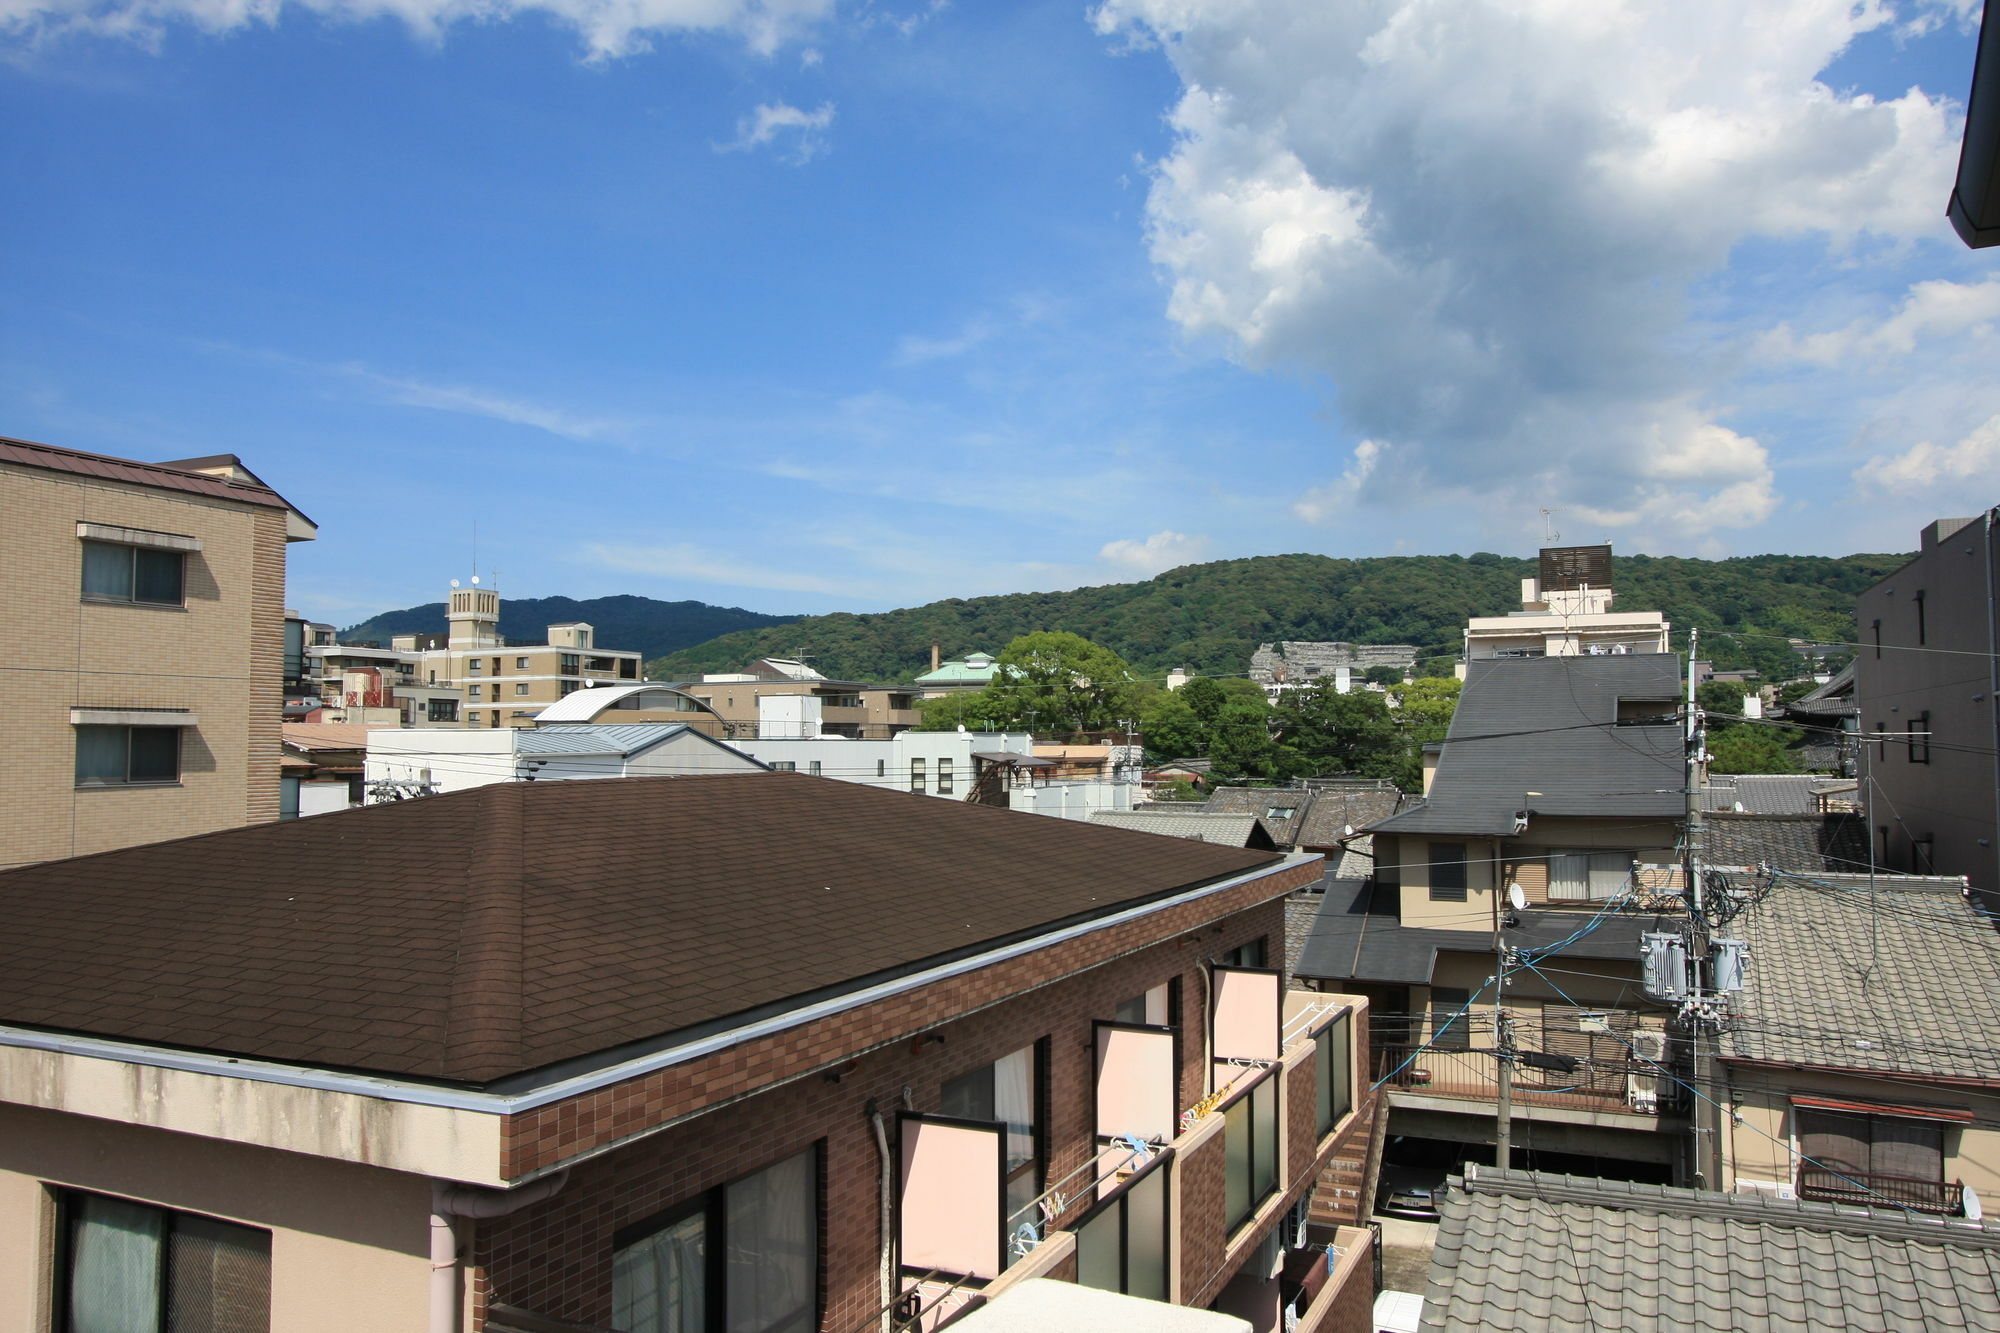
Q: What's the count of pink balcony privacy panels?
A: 3